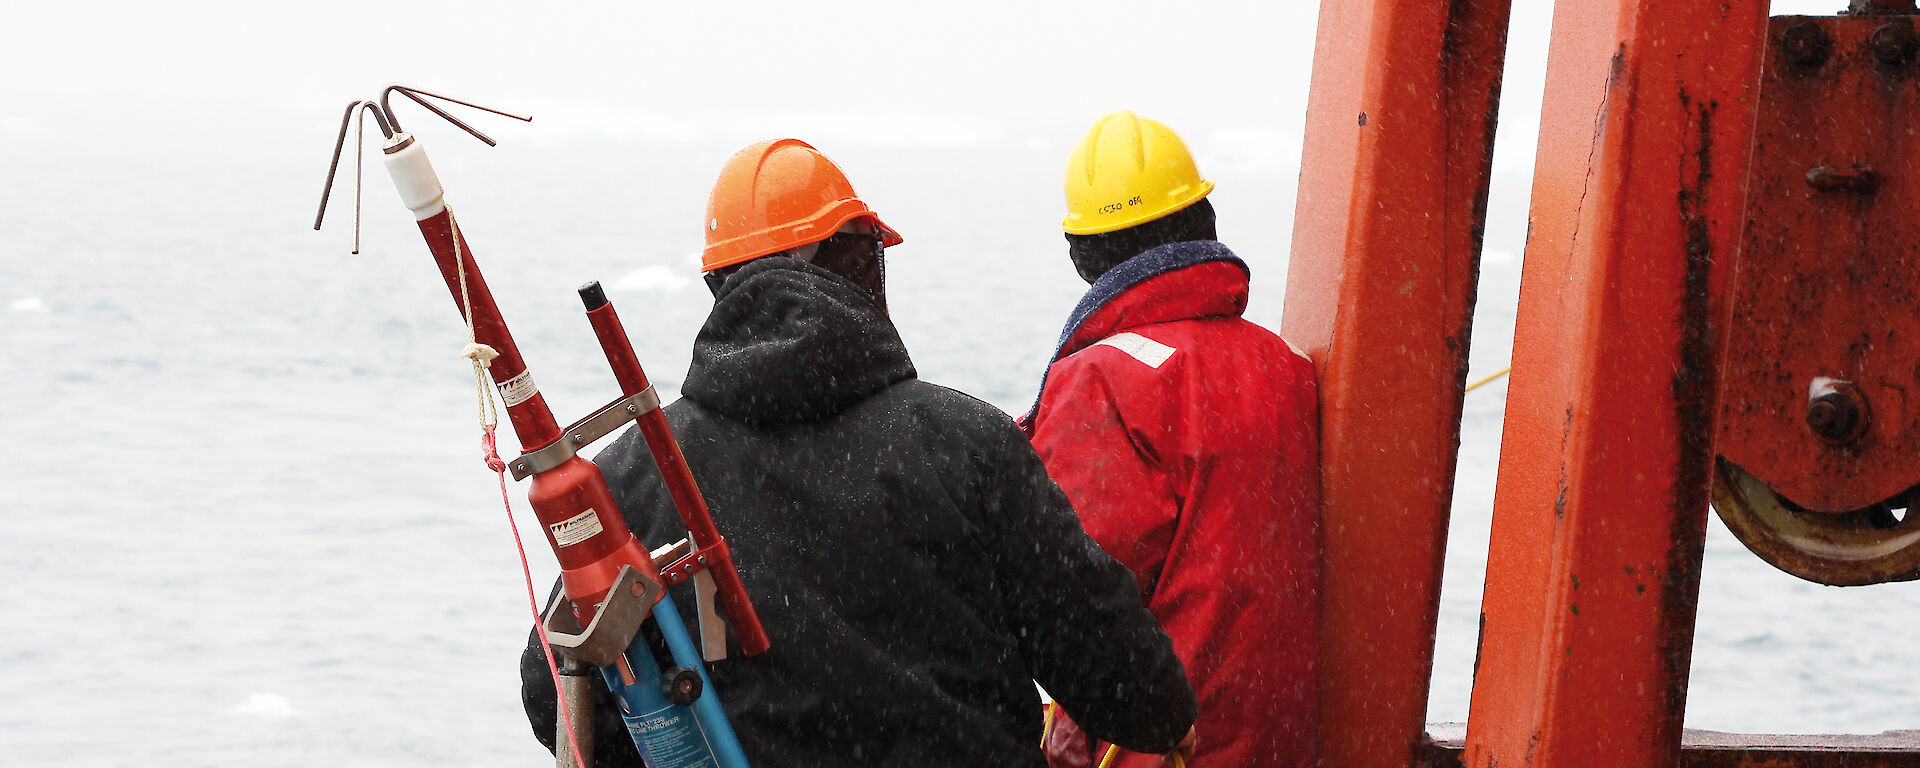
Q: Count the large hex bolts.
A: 3